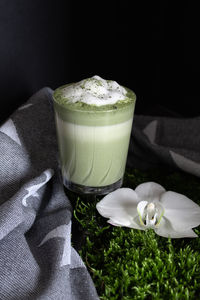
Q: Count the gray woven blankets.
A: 1